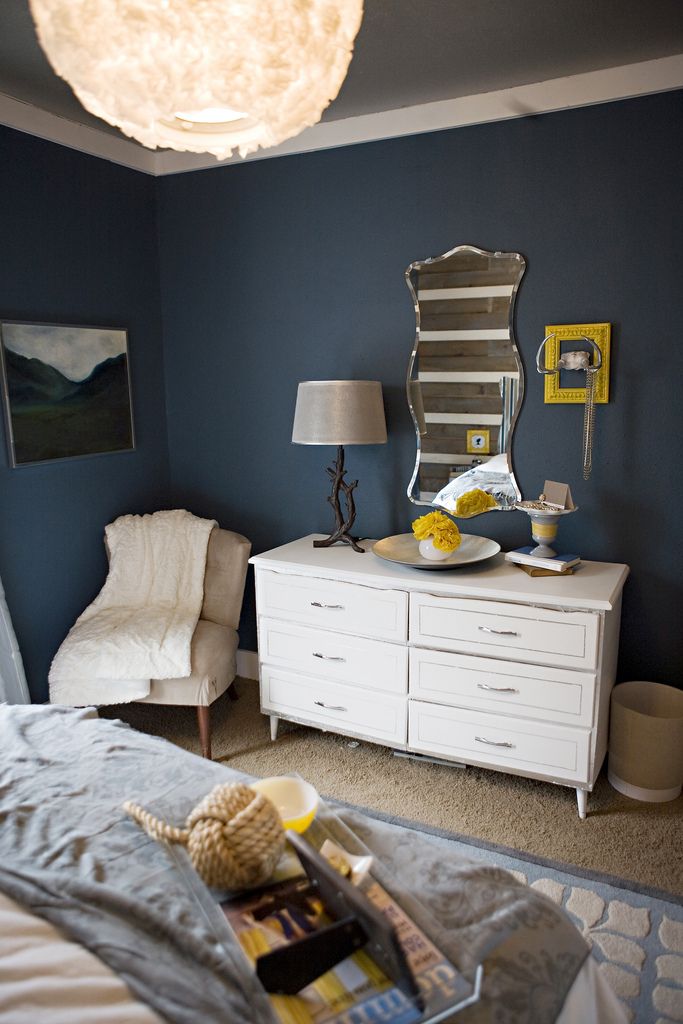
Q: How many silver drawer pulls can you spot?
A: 6